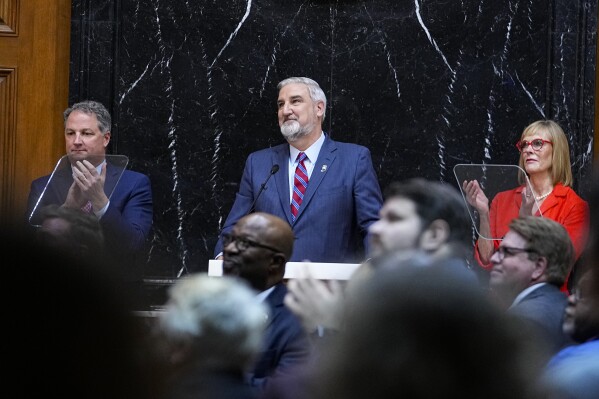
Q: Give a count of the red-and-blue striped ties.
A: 1